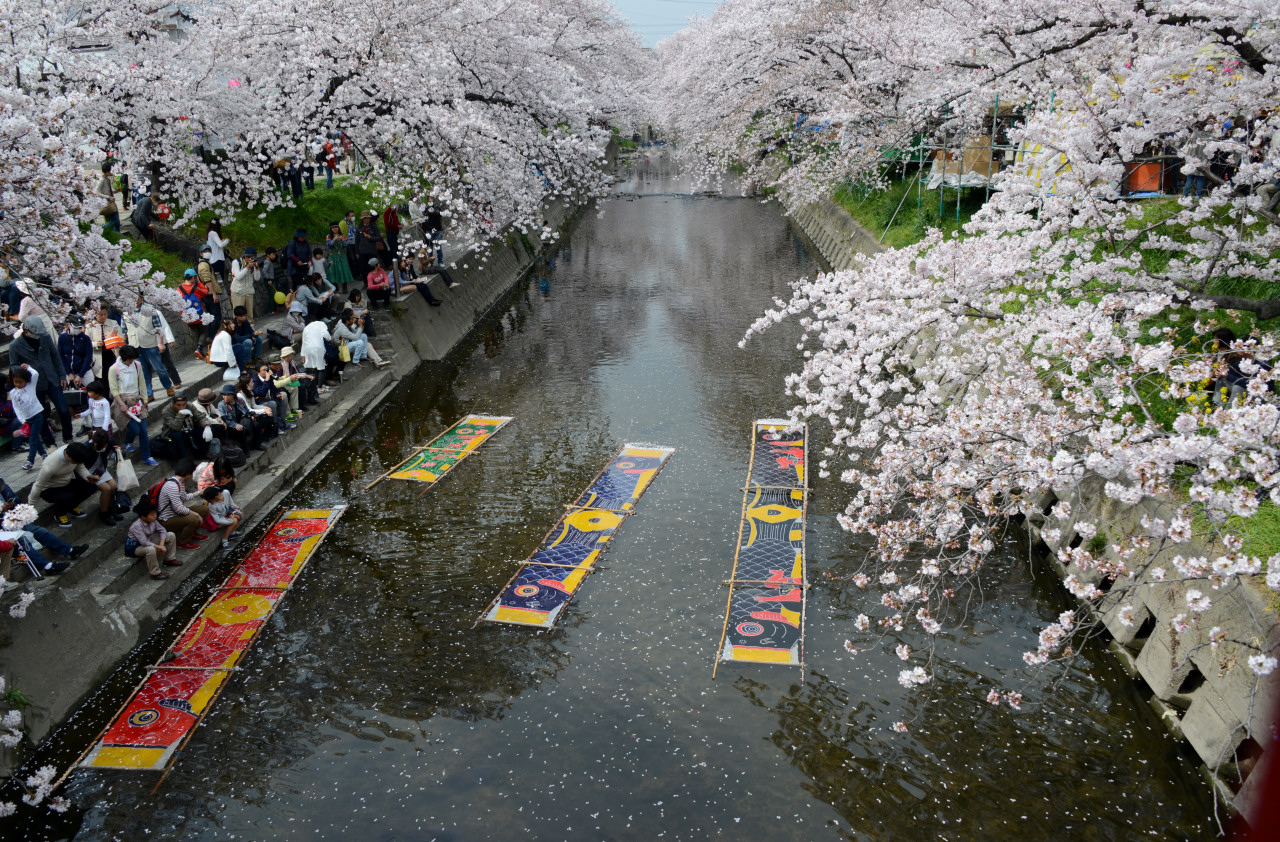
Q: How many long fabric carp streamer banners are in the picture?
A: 4